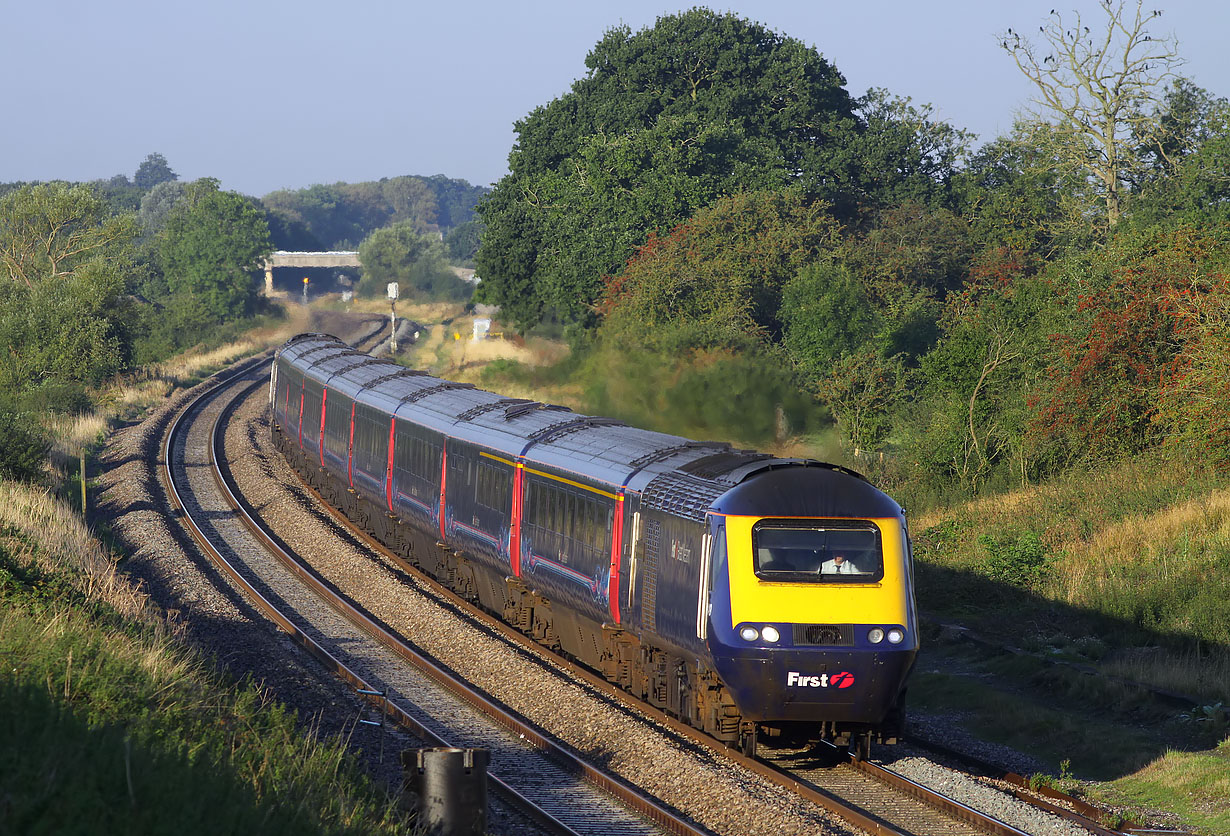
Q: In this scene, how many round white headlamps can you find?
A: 4